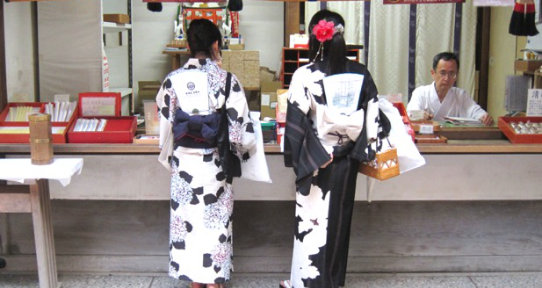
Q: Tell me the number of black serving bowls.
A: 0